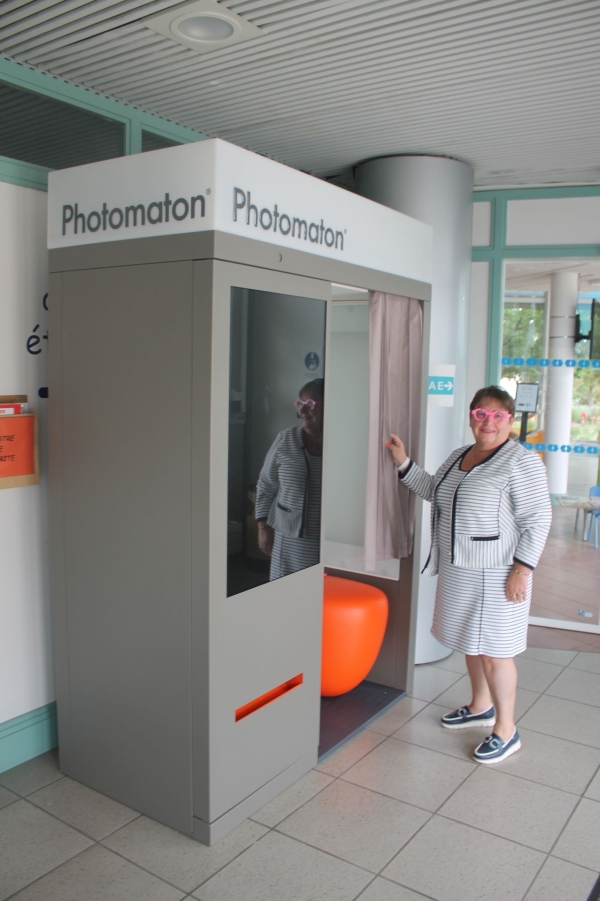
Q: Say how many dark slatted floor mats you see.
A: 1